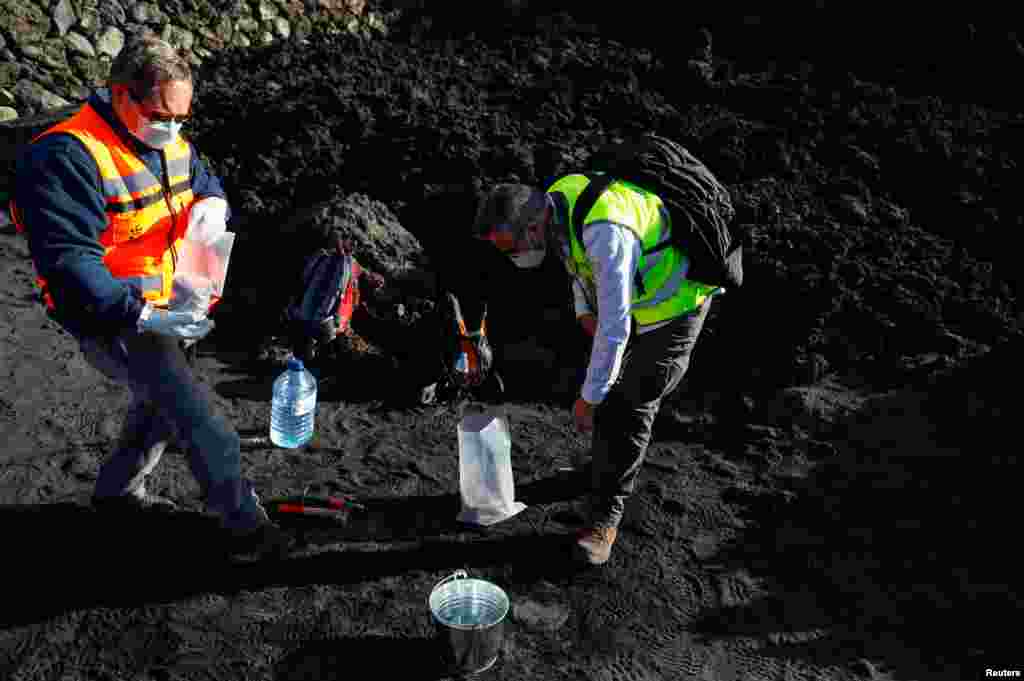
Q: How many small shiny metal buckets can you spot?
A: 1